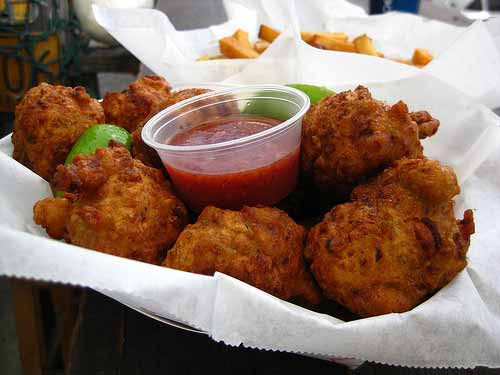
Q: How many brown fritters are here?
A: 7